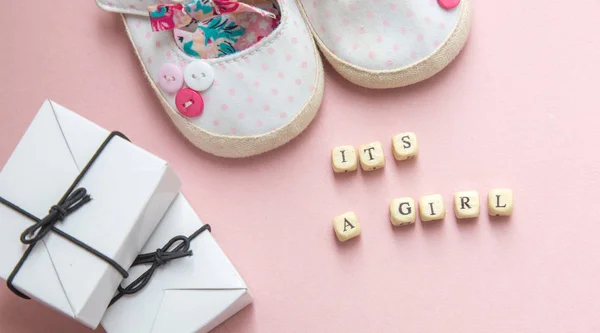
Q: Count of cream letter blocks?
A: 8